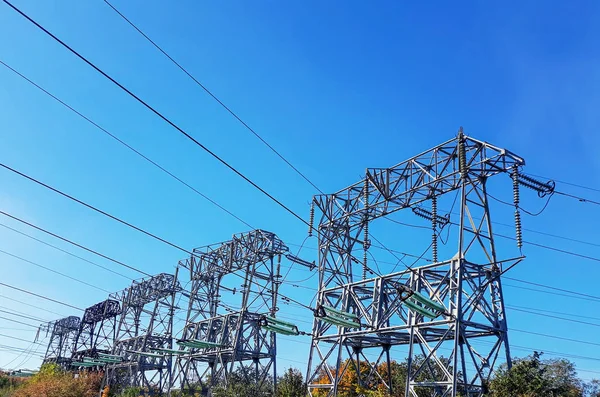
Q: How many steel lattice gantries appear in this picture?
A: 5